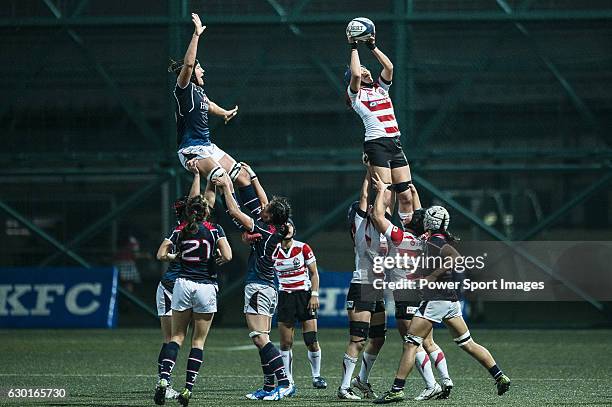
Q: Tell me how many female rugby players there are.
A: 9